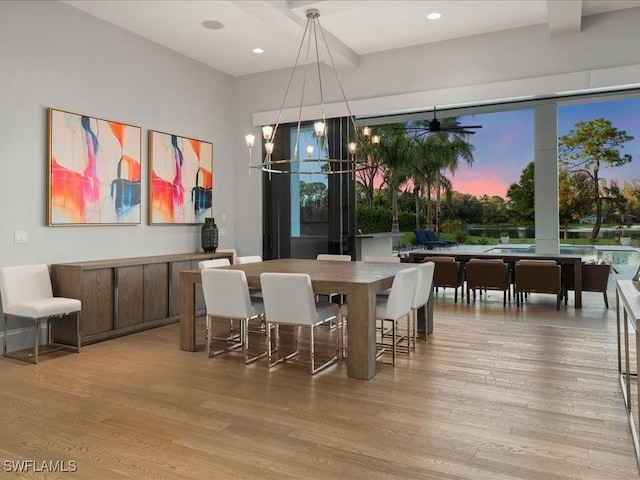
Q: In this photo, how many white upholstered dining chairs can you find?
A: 10